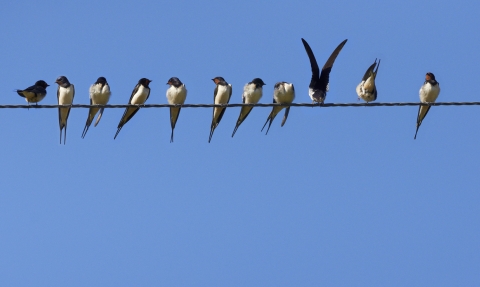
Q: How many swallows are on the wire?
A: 11